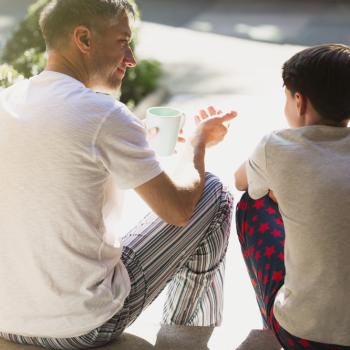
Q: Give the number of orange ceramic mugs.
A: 0